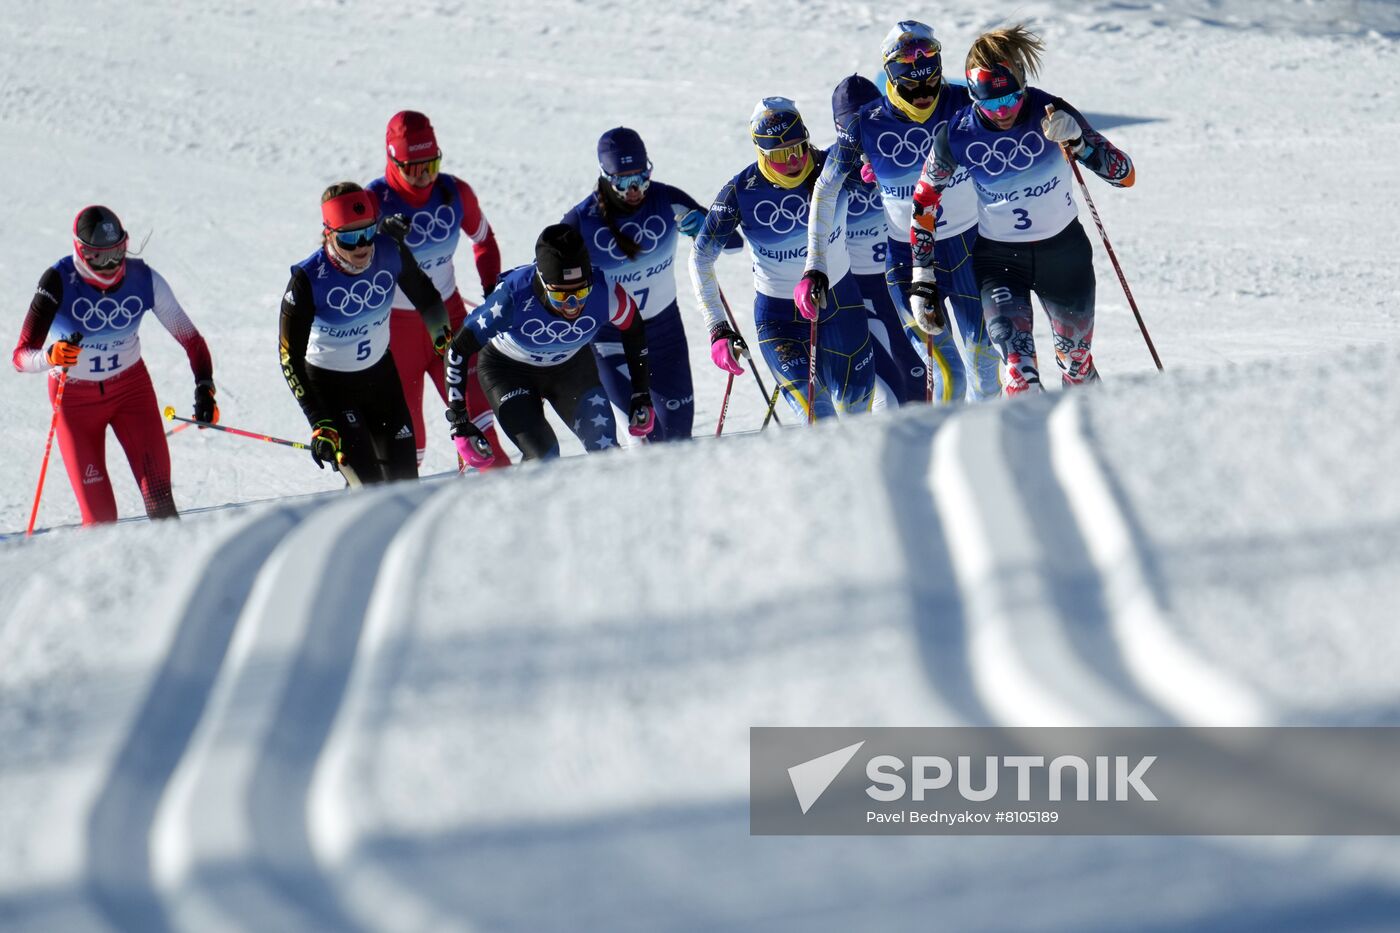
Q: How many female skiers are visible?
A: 9